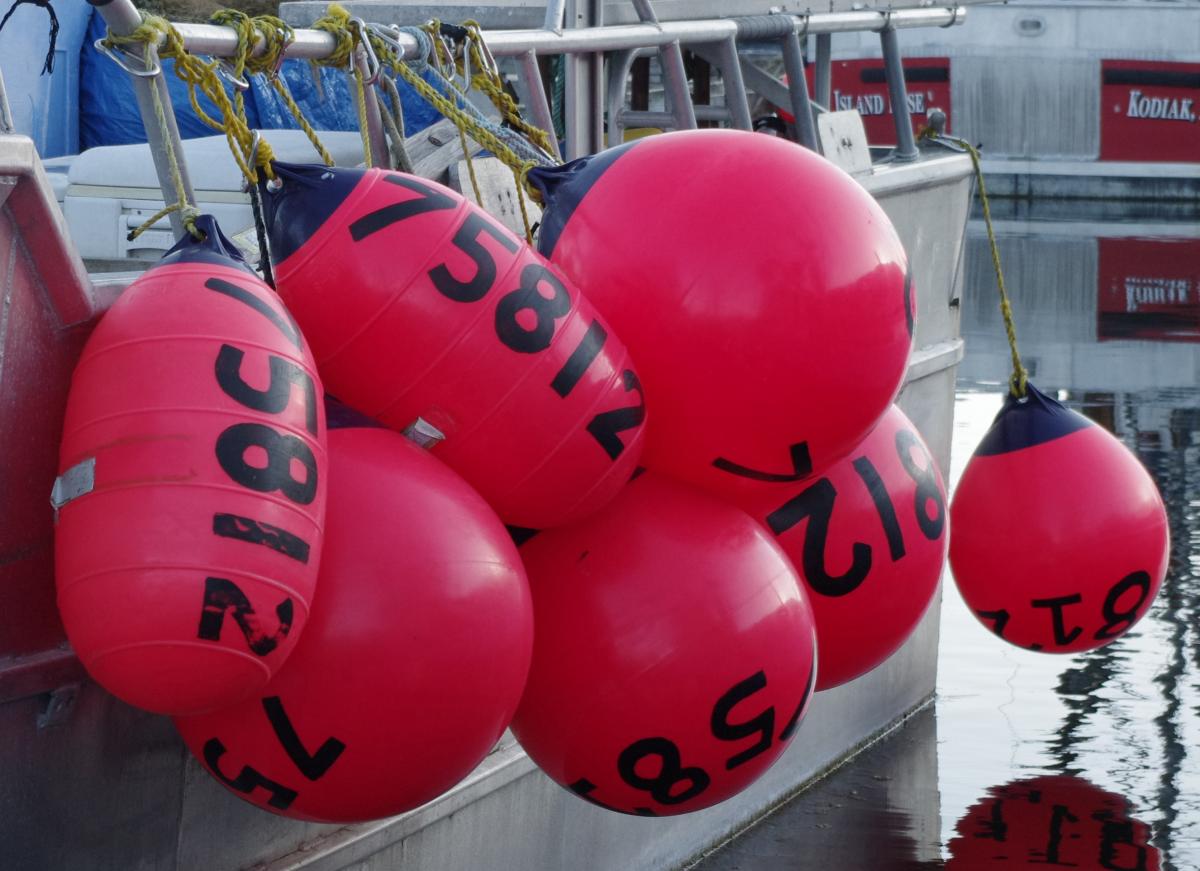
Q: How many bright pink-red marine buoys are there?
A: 7